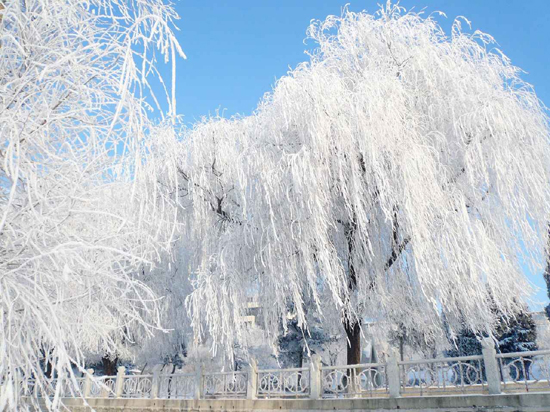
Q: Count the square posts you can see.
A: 8